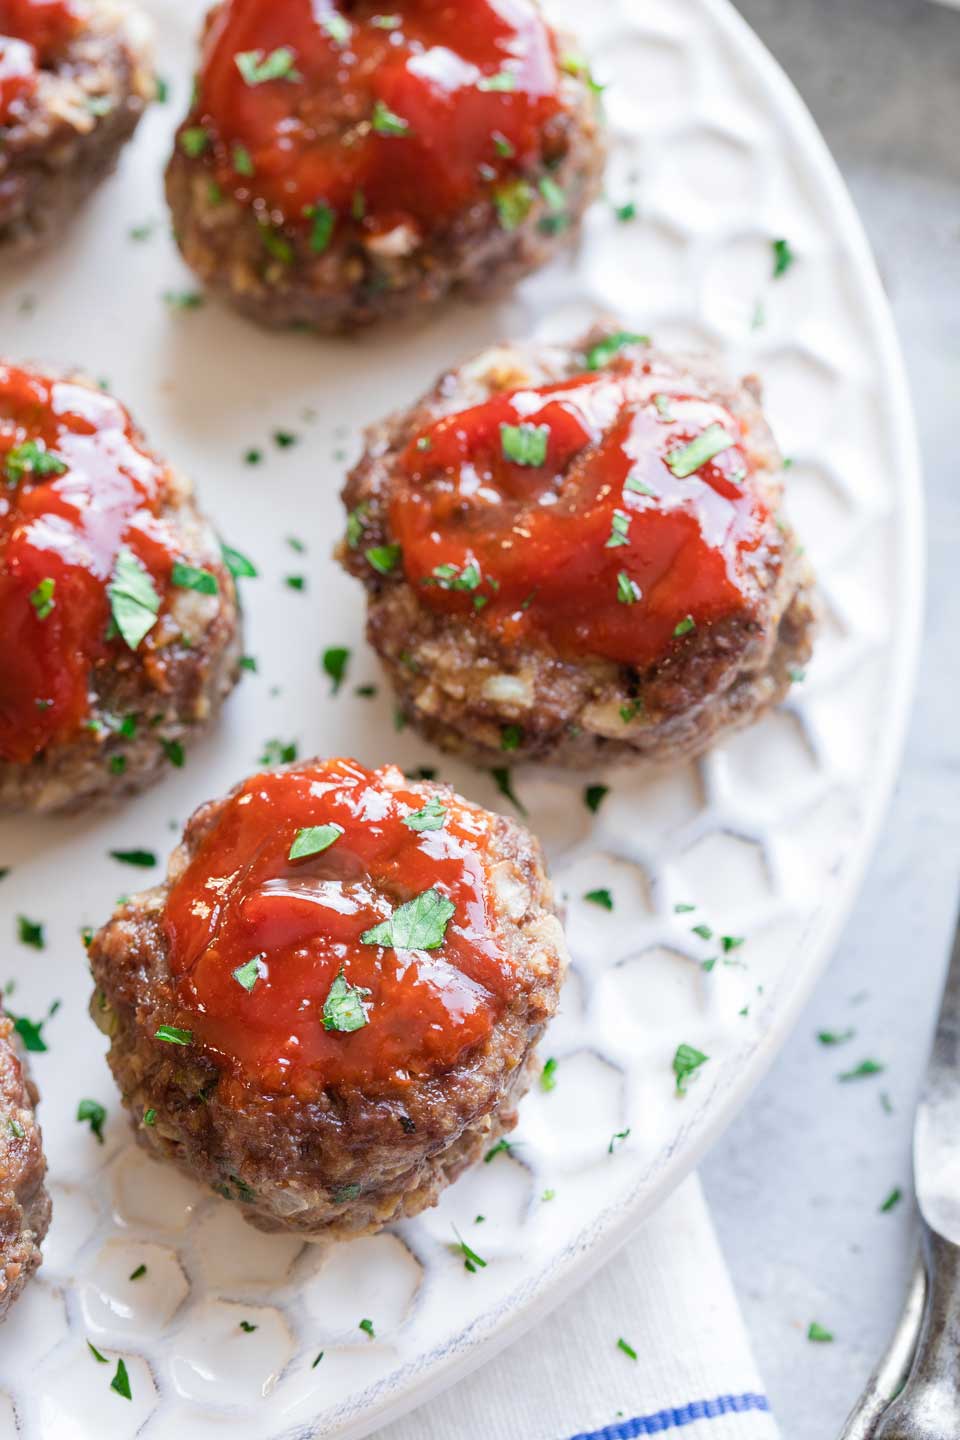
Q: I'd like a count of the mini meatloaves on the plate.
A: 6